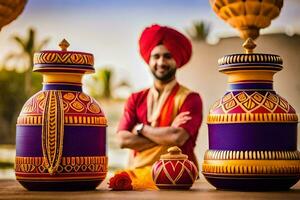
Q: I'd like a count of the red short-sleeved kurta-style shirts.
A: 1